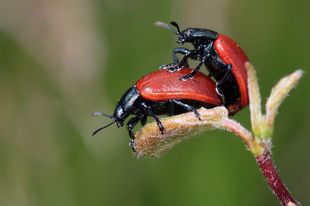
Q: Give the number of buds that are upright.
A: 2